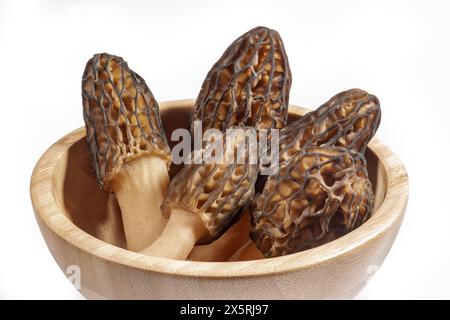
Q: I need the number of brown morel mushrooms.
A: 5